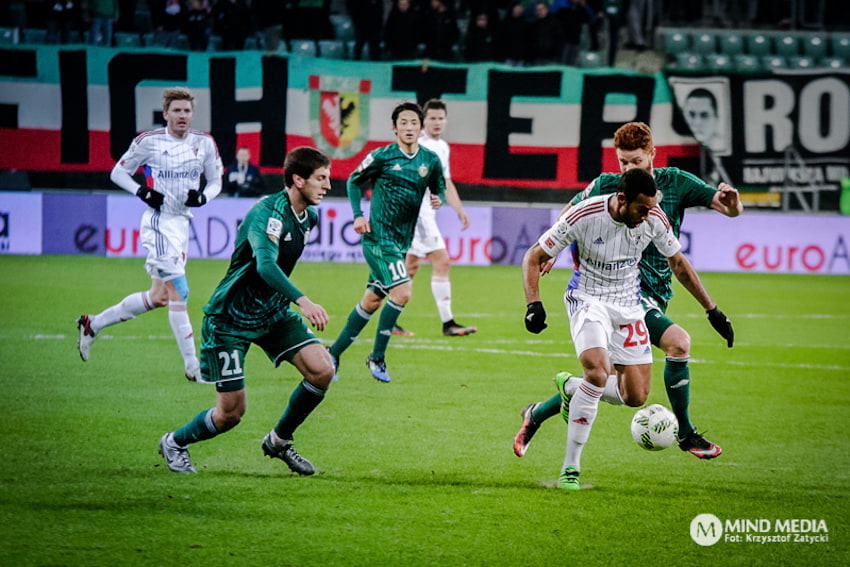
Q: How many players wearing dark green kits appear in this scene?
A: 3